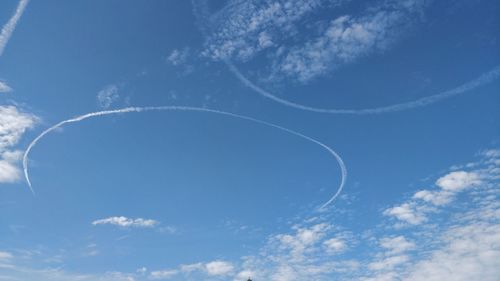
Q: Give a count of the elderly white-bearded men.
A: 0